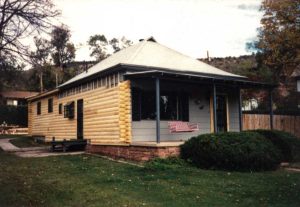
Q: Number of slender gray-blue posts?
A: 4